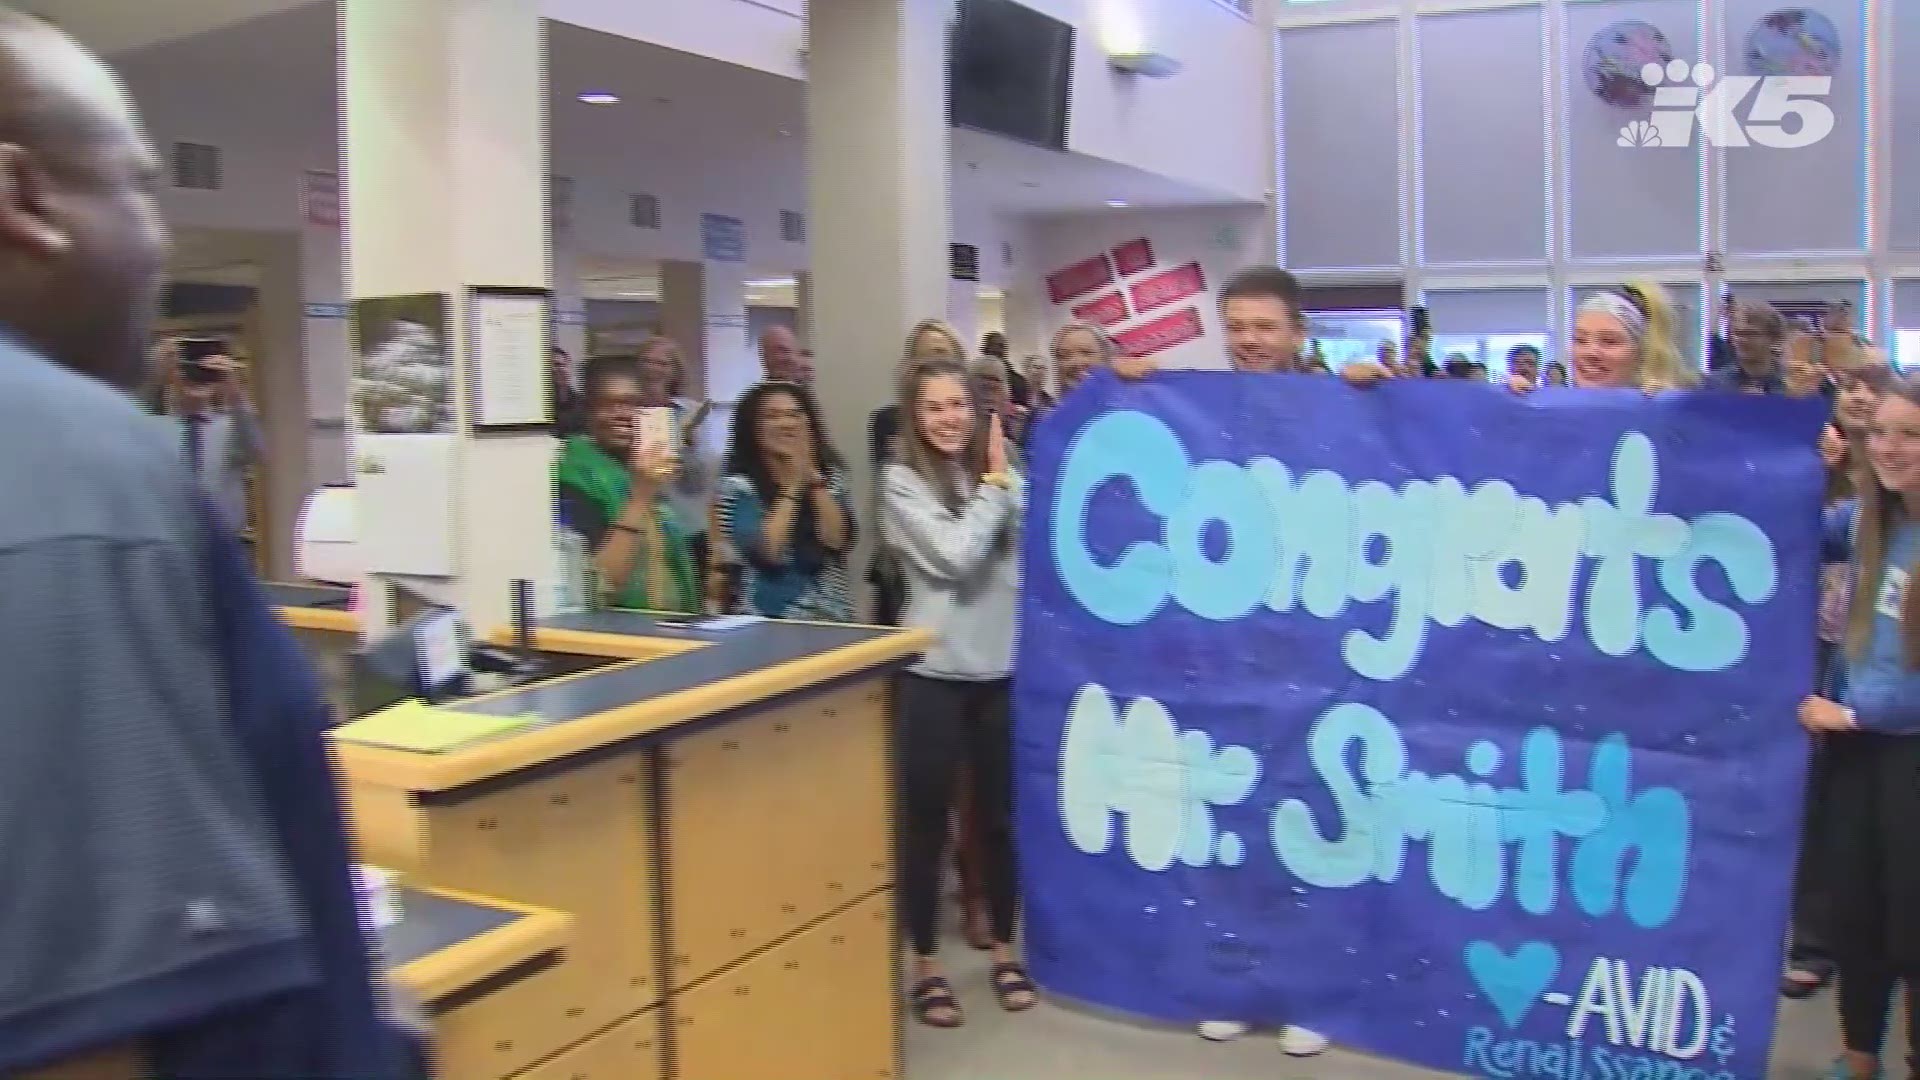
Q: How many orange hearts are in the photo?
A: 0